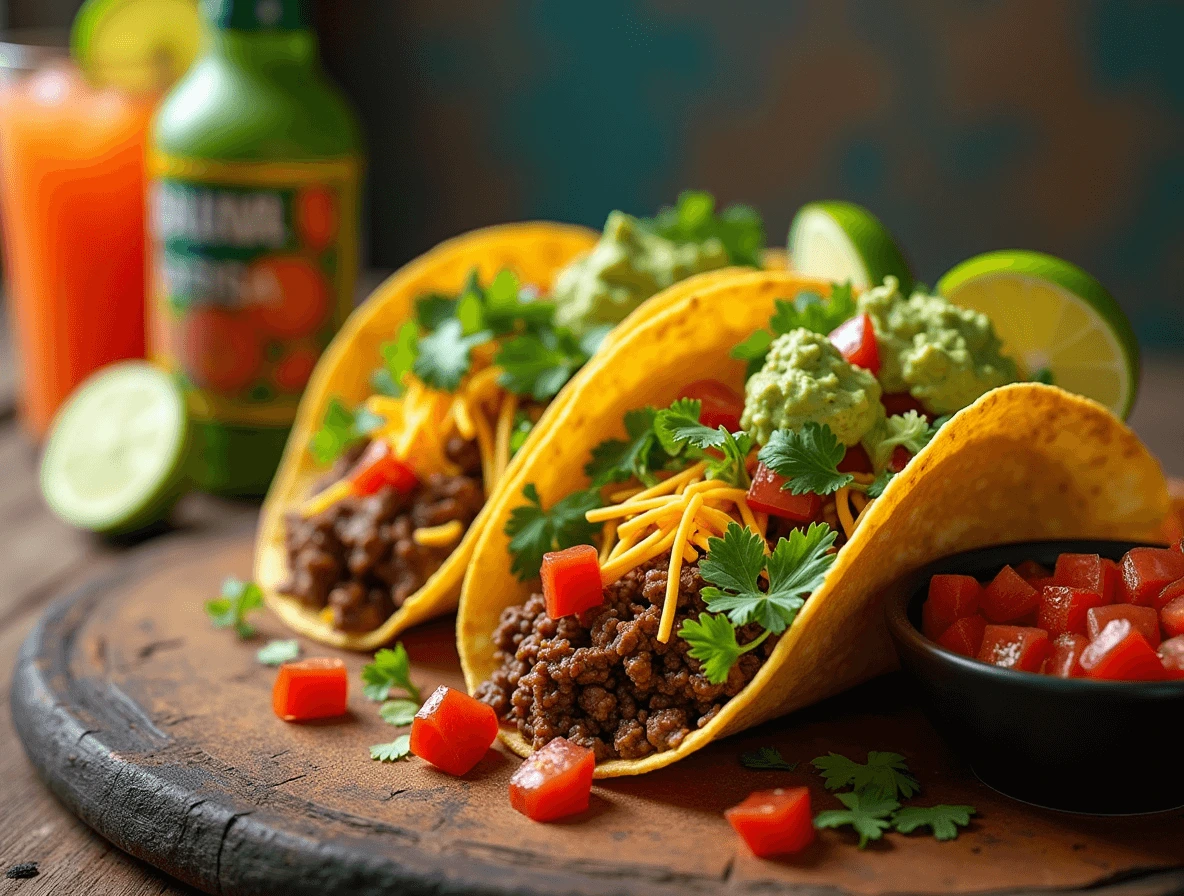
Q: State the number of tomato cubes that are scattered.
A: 4